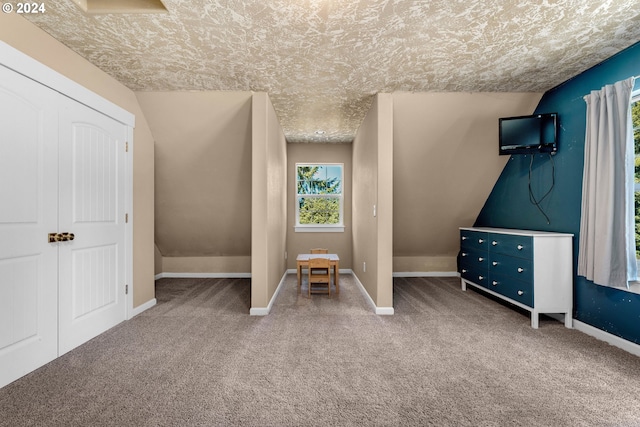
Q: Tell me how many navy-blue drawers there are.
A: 6